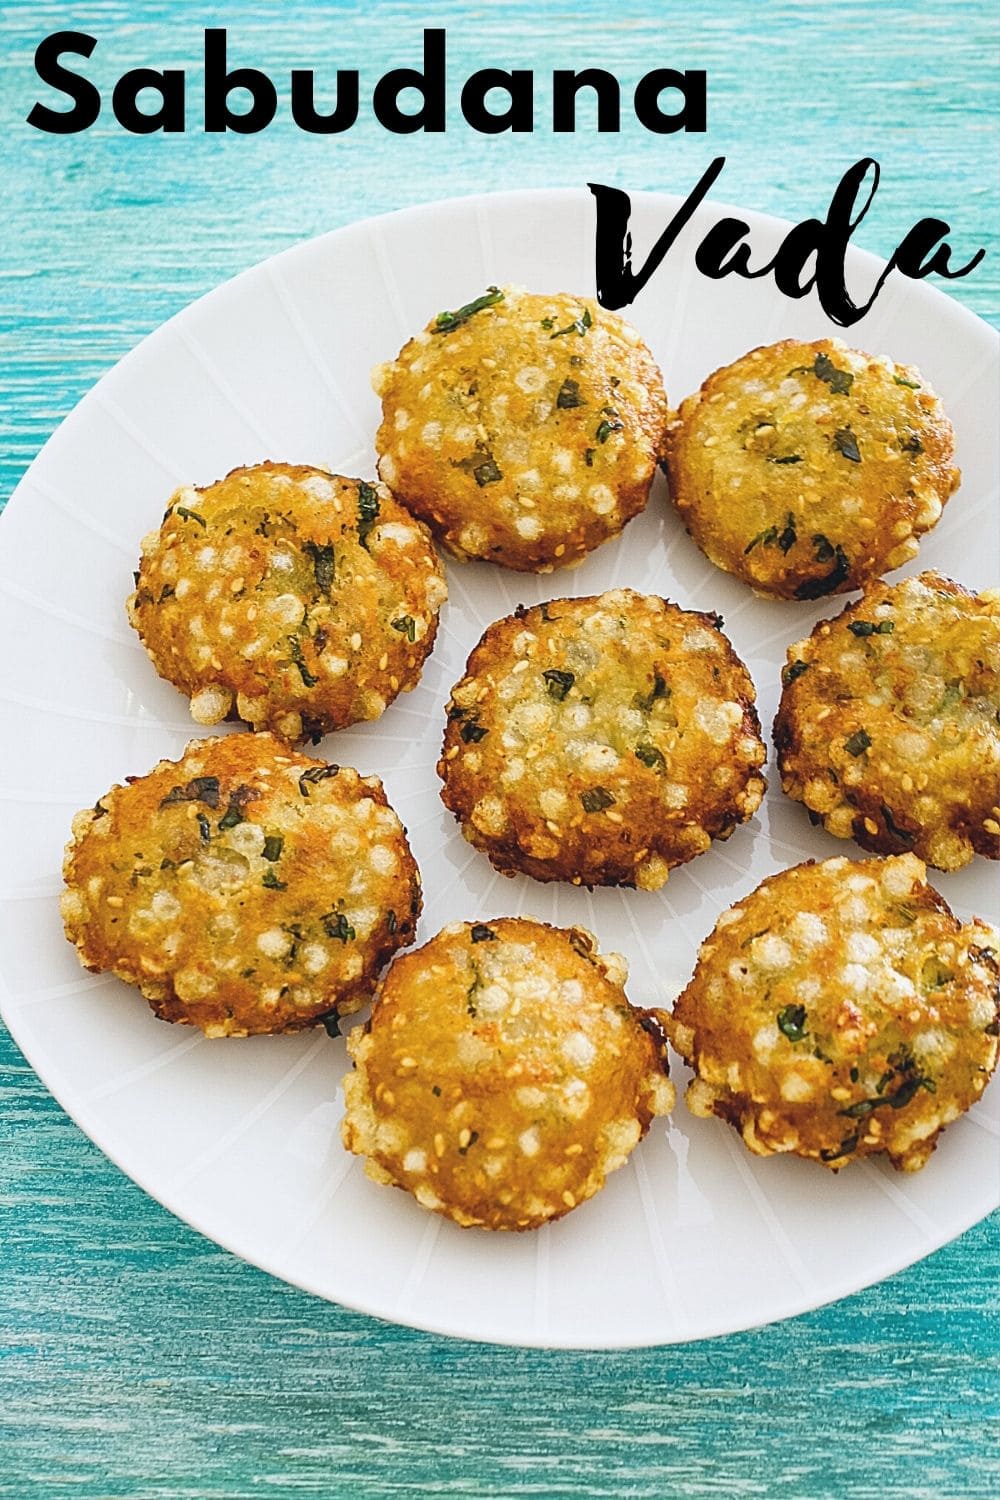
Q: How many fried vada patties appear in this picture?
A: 8